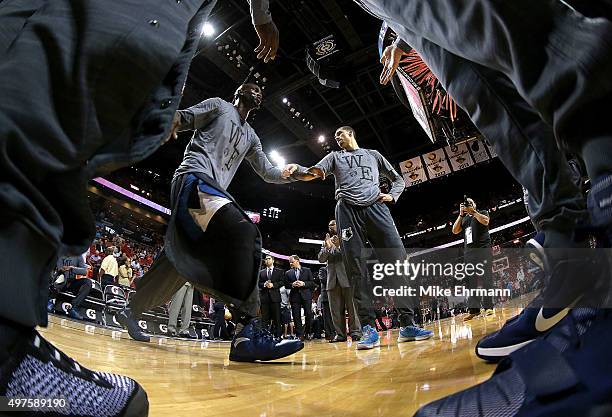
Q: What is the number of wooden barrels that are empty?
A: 0